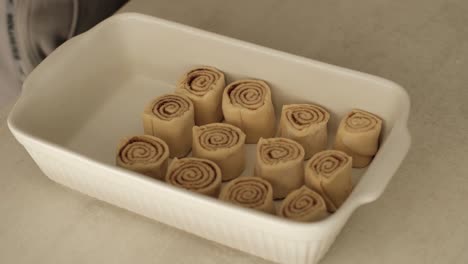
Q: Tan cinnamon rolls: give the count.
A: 12